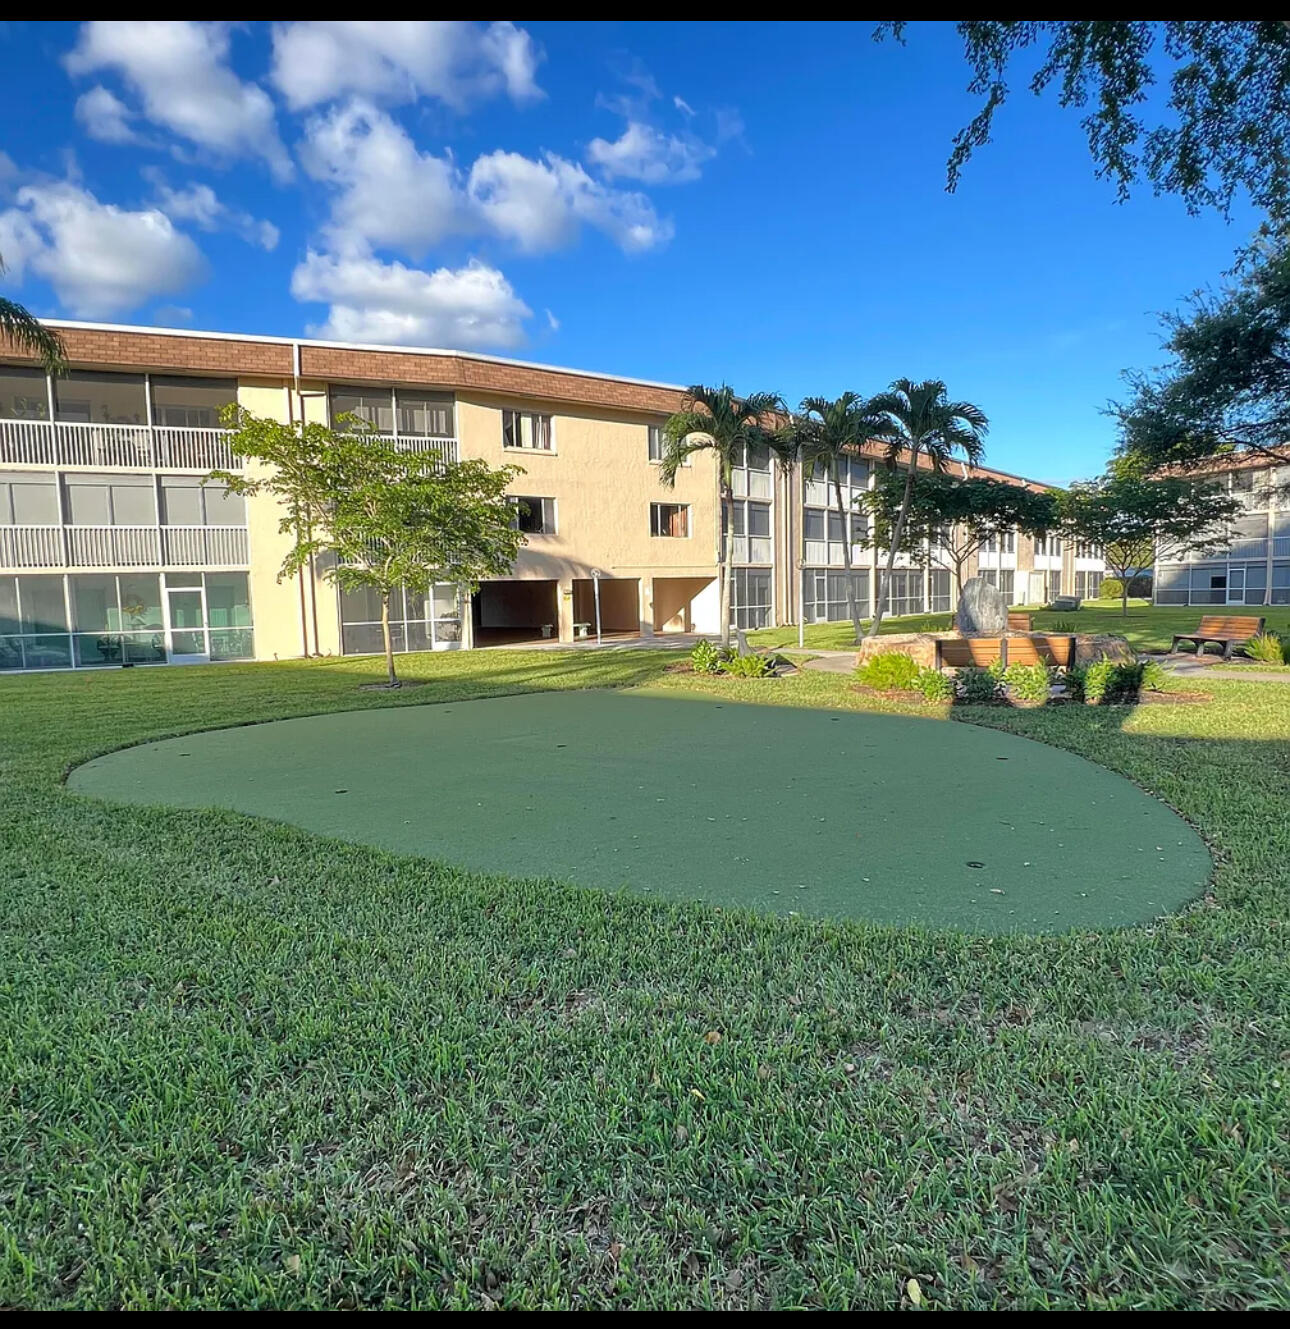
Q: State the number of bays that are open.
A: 3